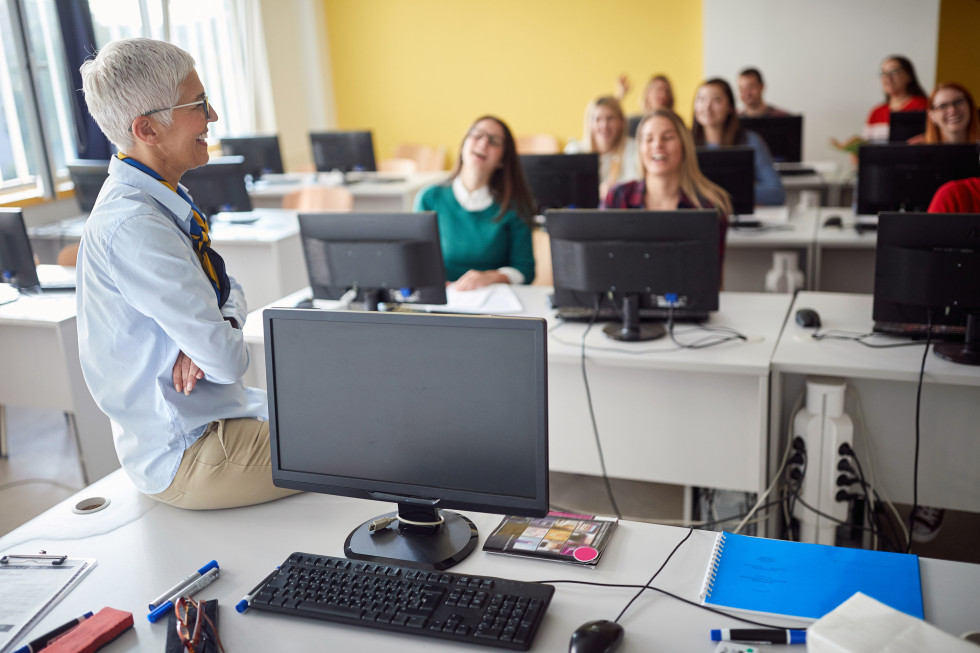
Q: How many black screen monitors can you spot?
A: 14